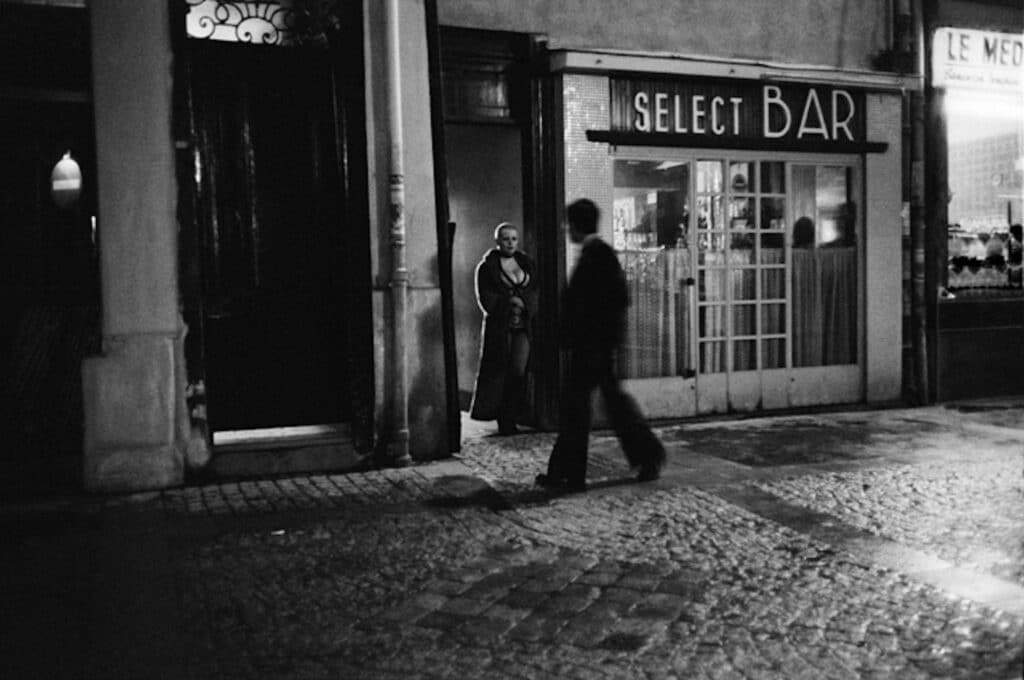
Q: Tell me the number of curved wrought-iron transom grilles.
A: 1